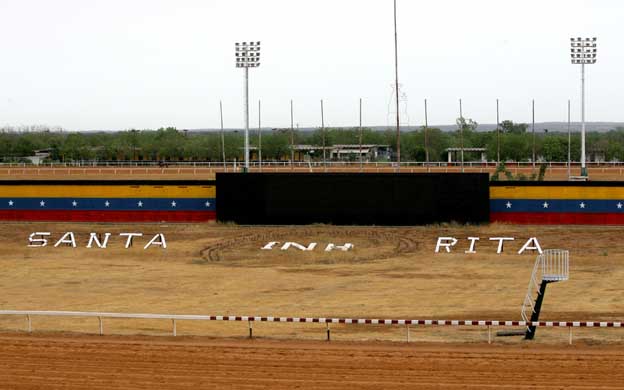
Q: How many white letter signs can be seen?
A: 12